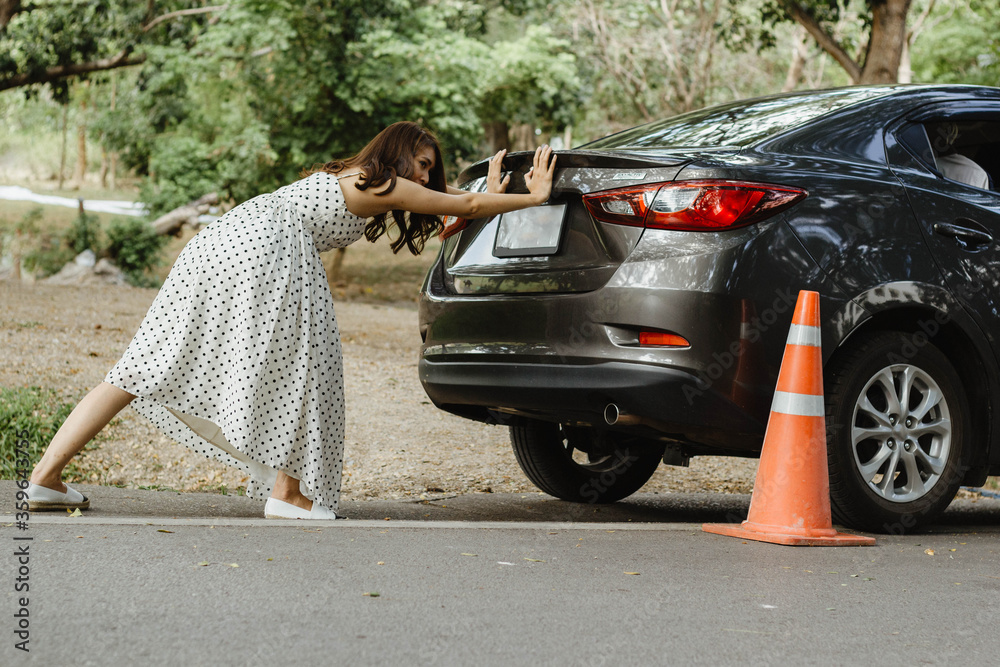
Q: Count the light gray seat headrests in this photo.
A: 1